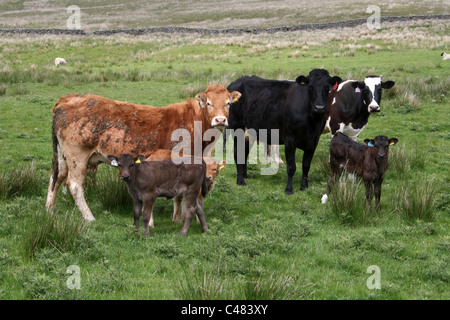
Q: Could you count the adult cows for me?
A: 3